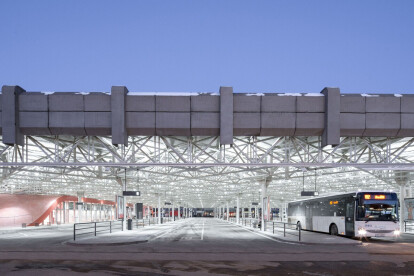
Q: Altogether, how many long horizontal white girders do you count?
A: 1